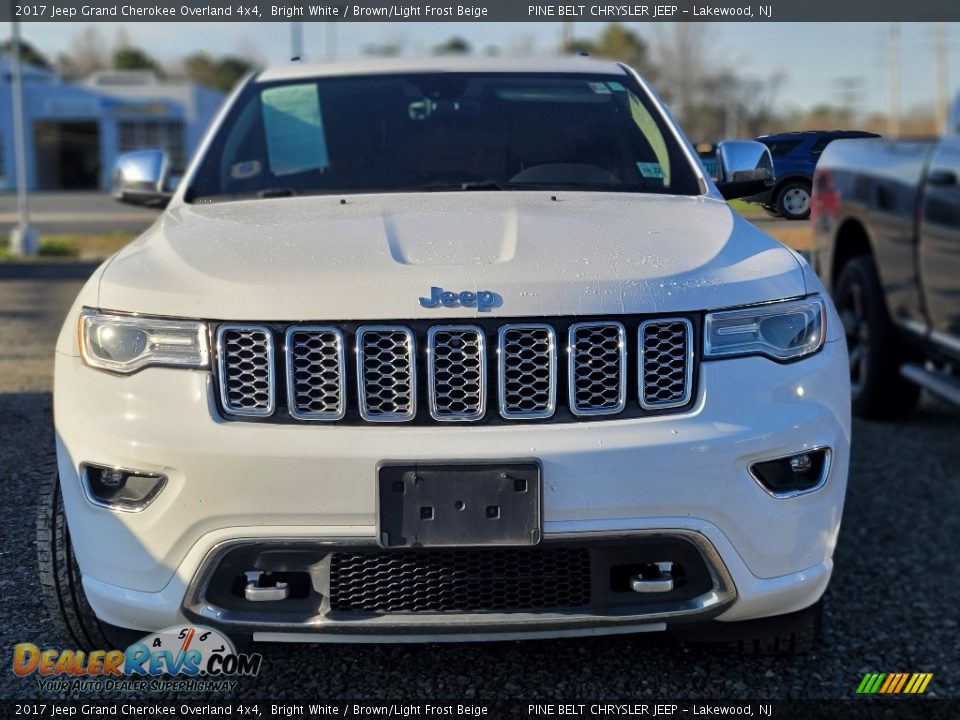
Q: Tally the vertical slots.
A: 7